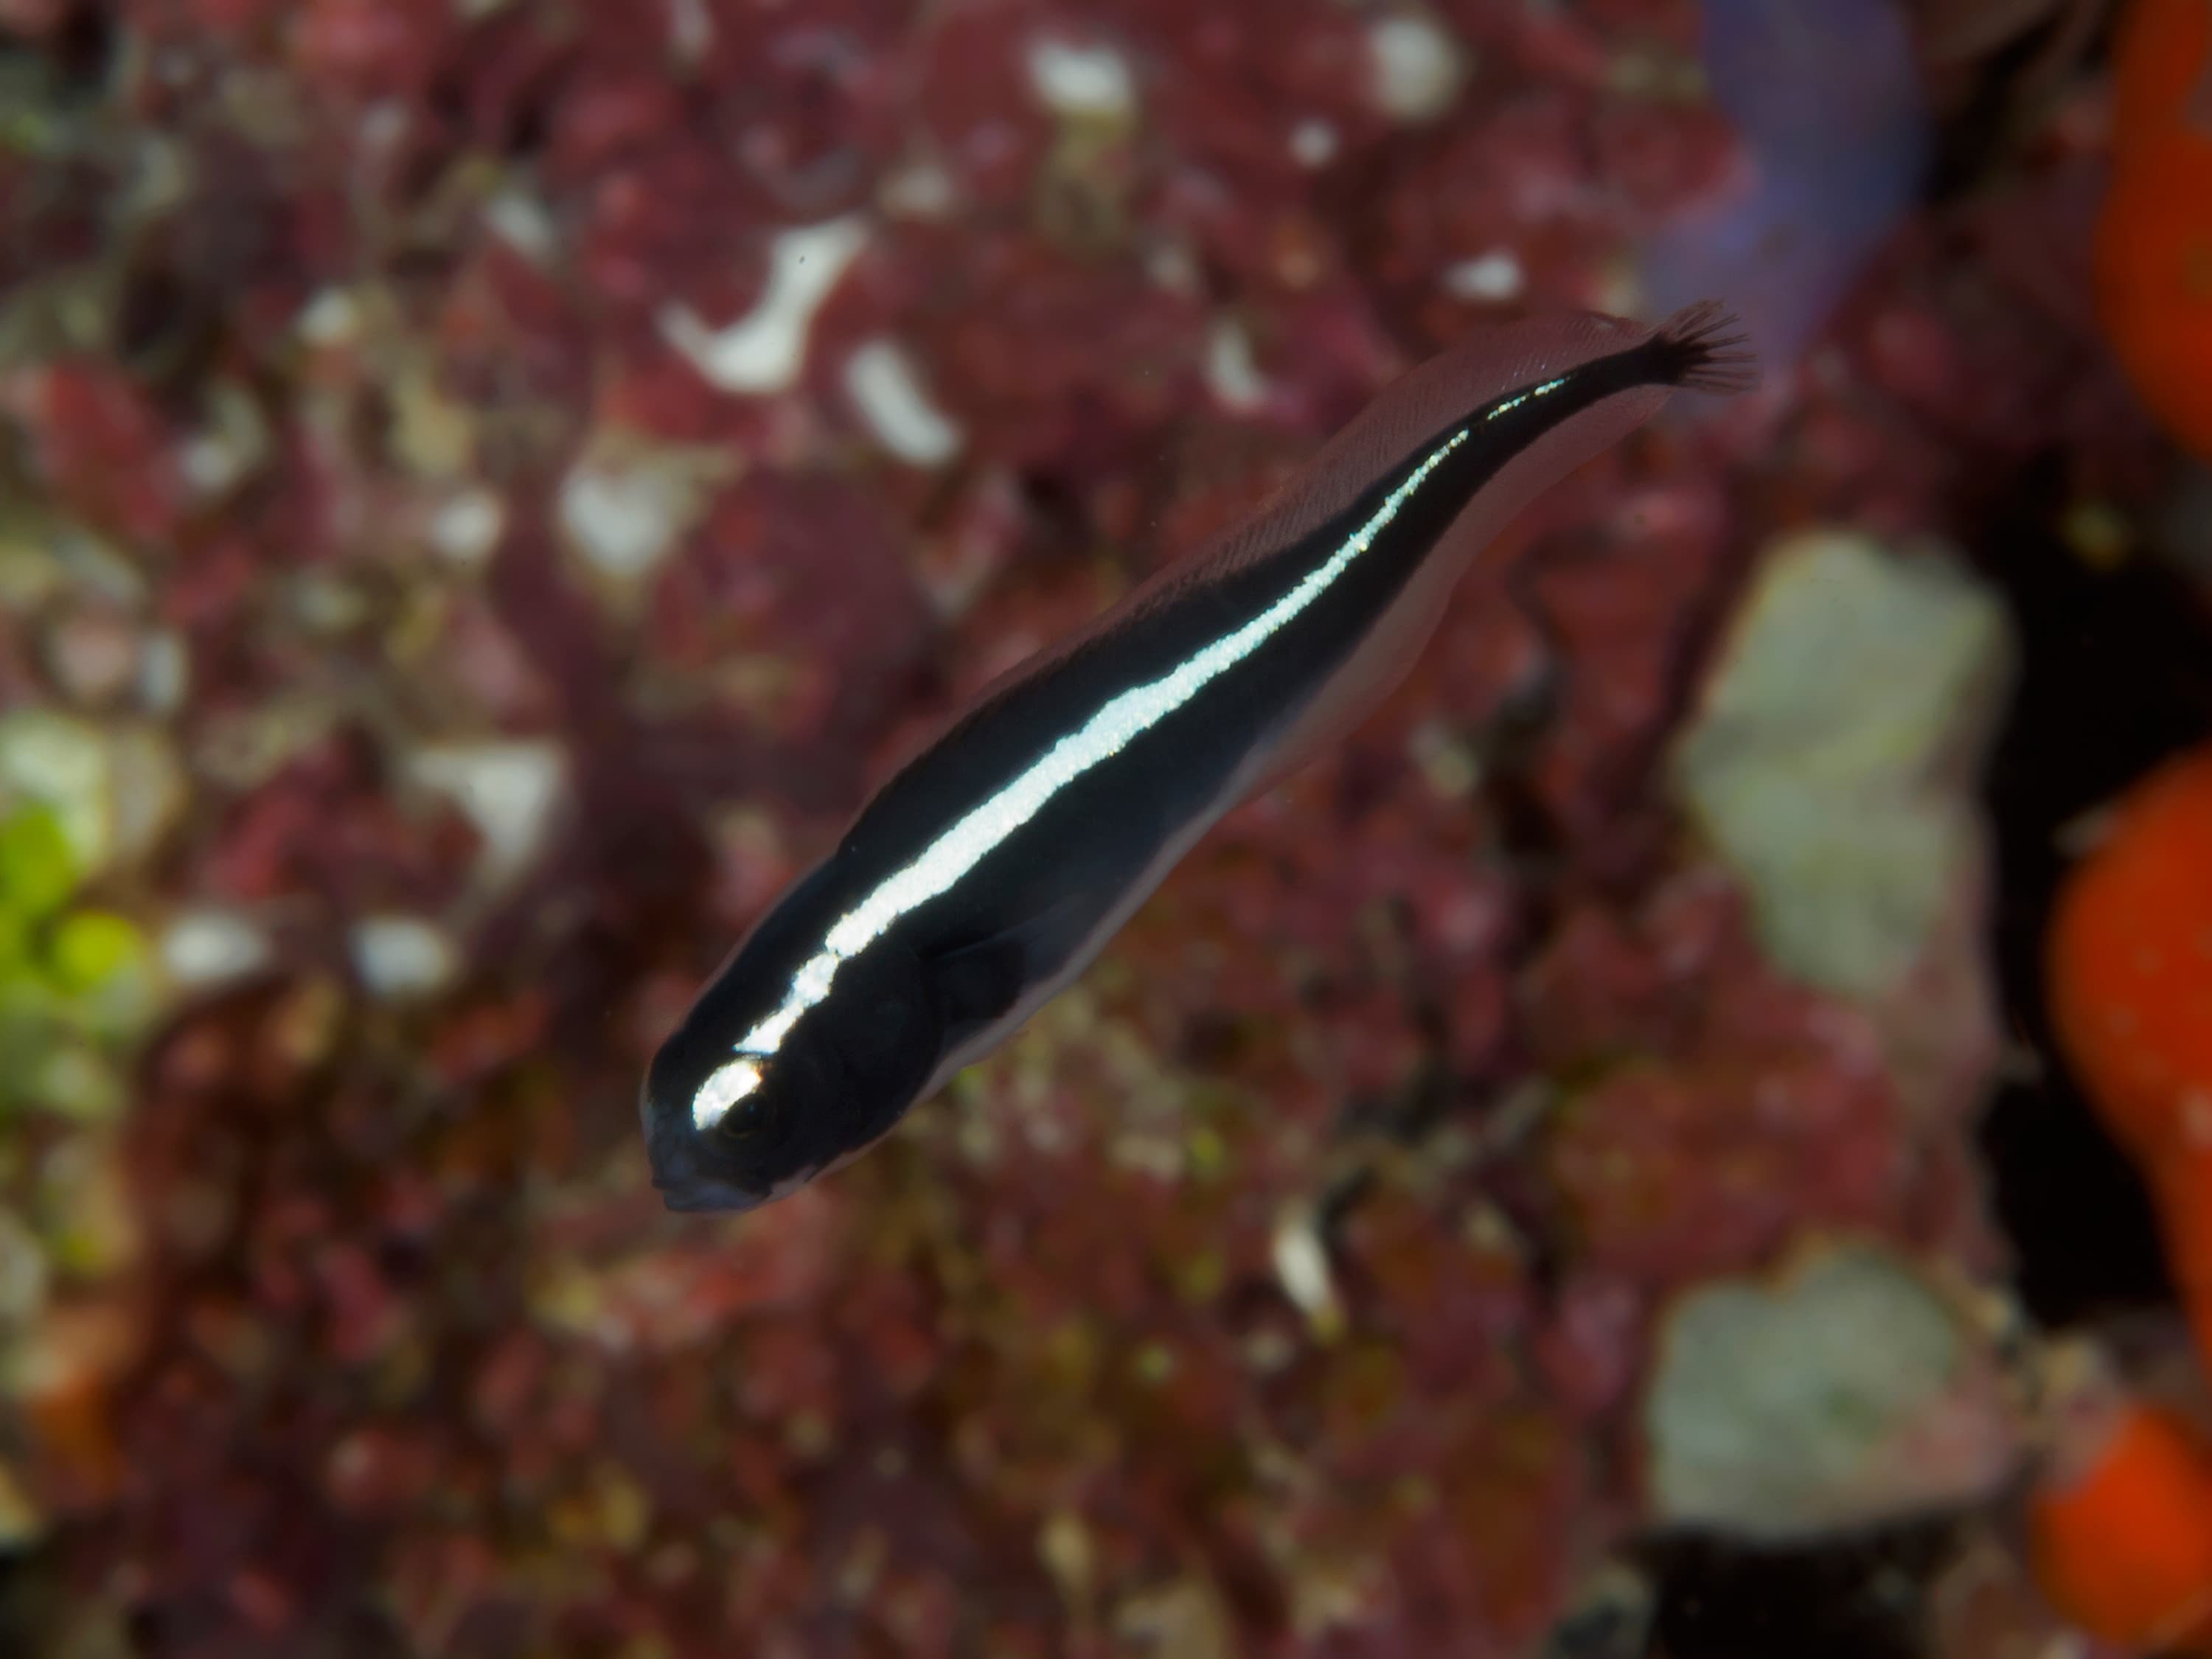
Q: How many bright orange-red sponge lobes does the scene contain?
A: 3